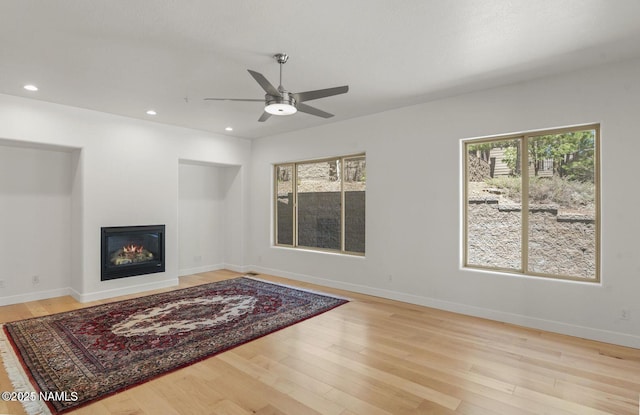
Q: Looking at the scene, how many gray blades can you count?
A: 5